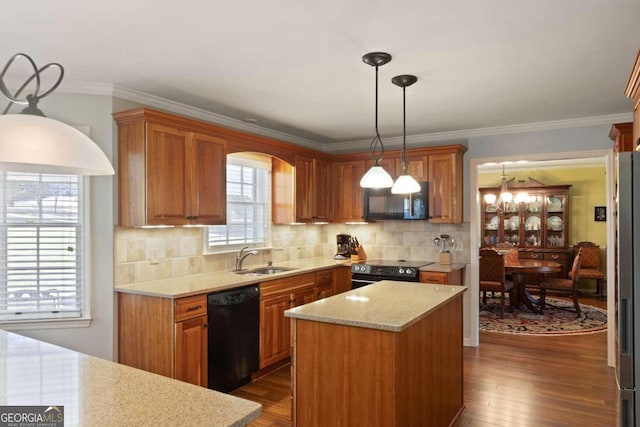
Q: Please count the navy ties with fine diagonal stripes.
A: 0